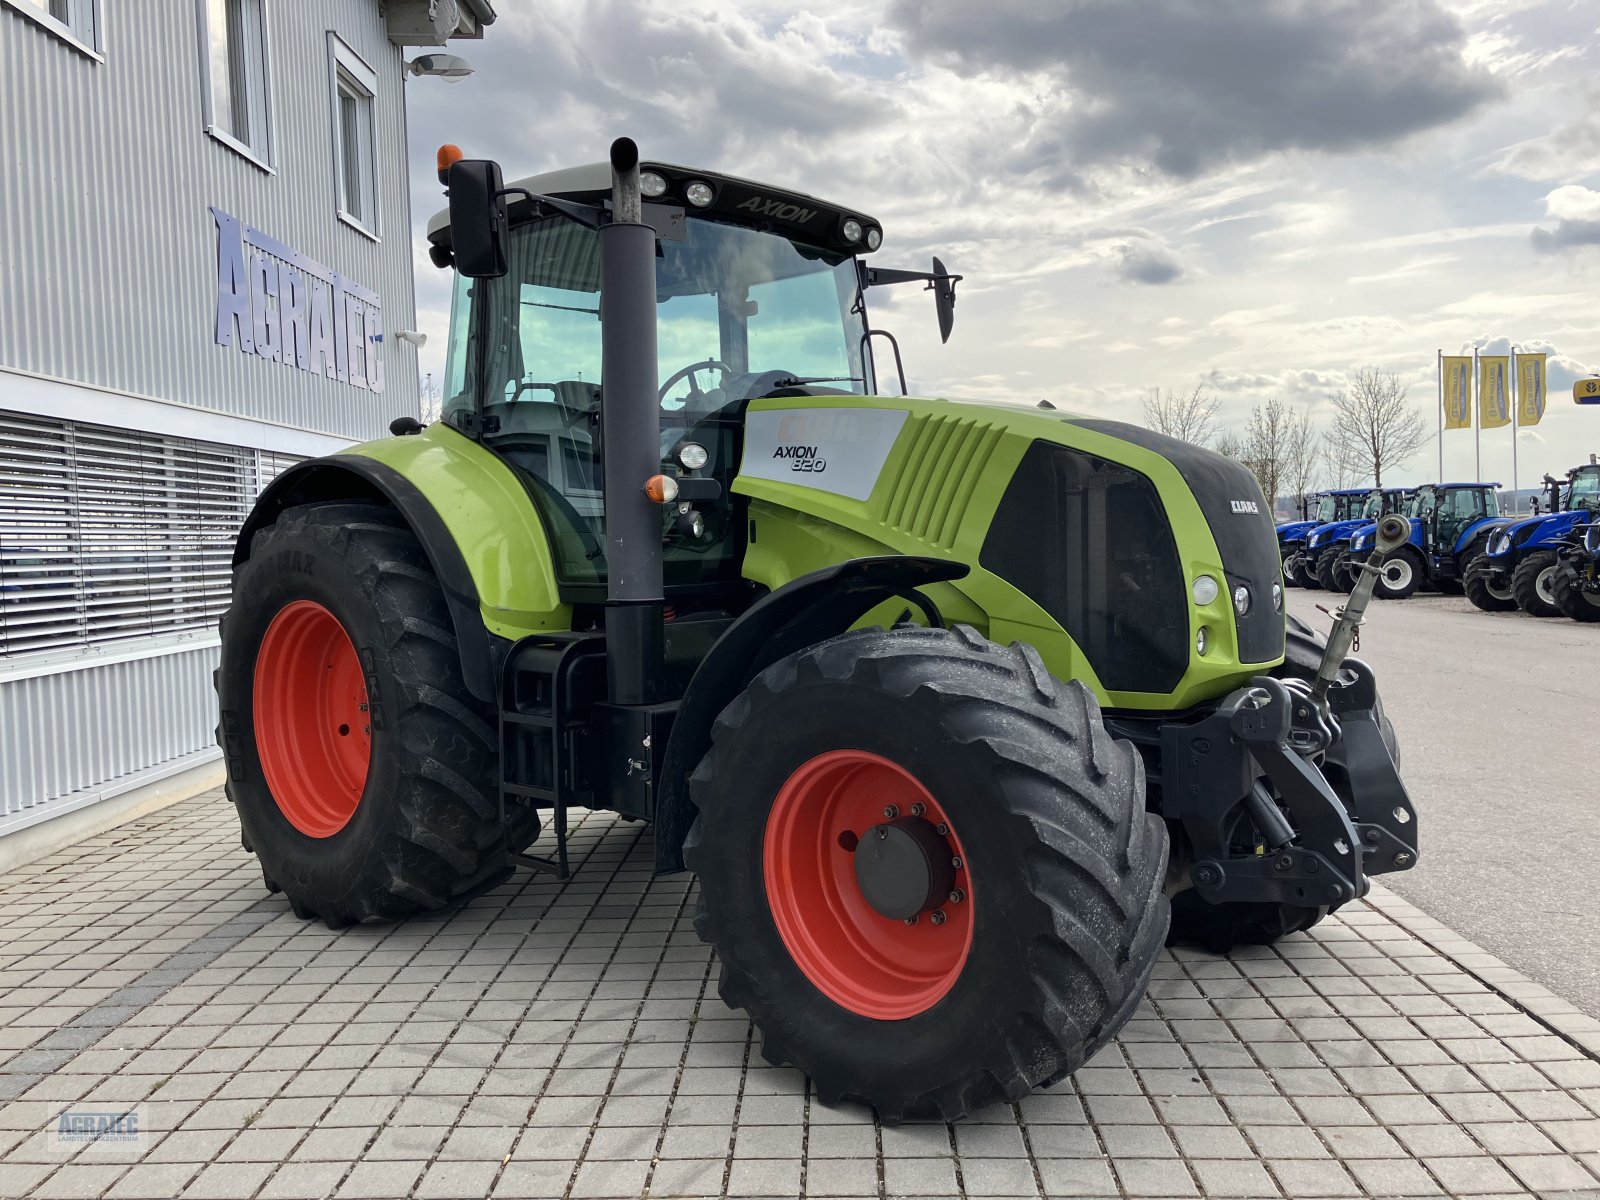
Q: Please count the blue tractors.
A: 5